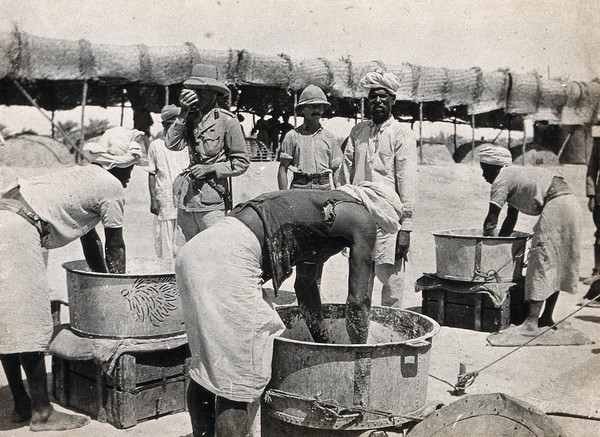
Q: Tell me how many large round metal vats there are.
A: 3